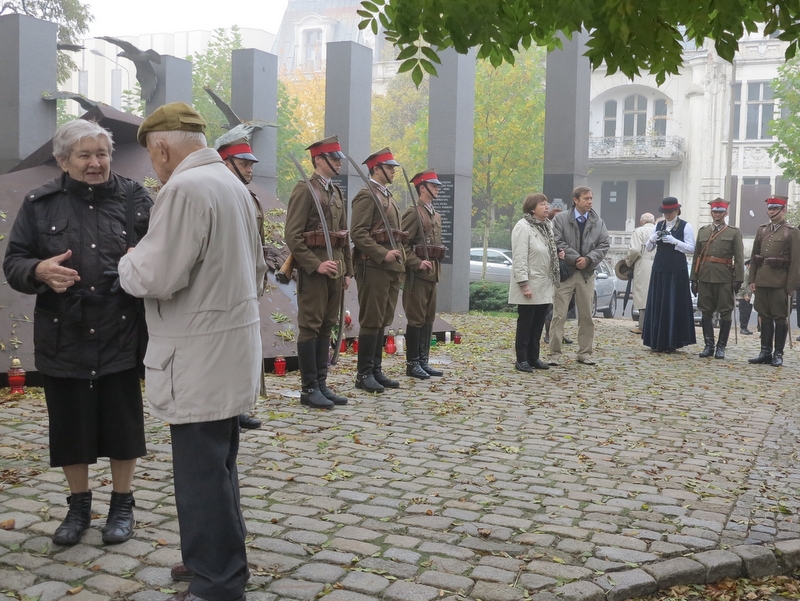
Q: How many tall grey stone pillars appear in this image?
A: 6